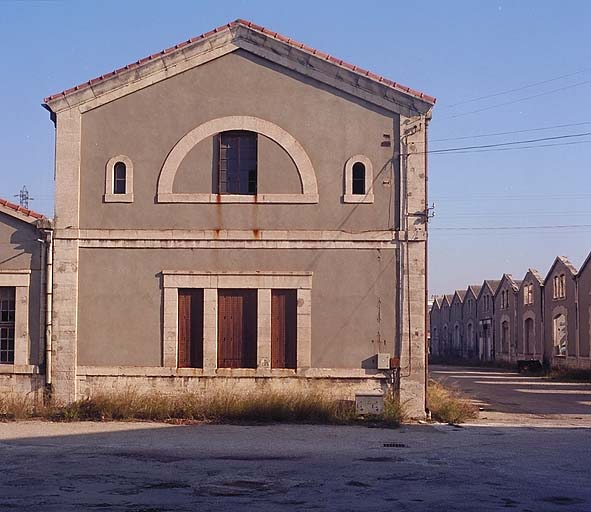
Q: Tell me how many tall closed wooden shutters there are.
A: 3